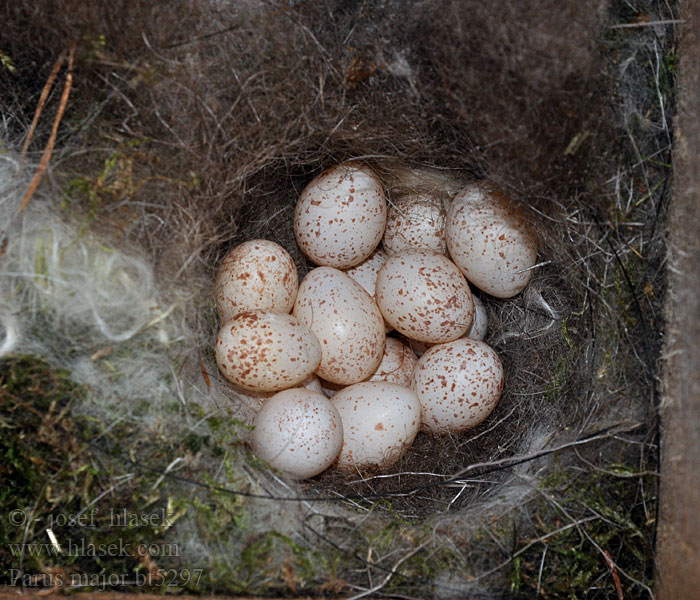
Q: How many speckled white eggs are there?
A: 13